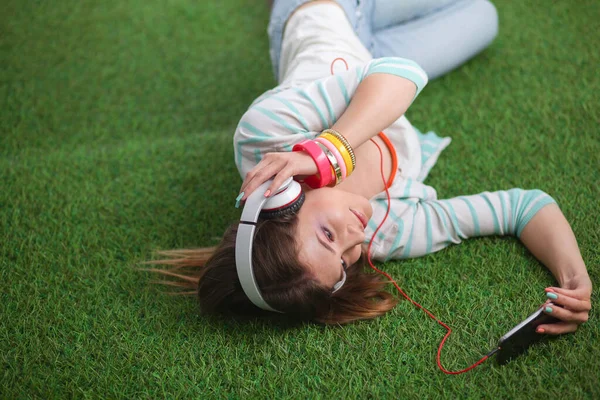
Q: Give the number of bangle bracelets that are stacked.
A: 5